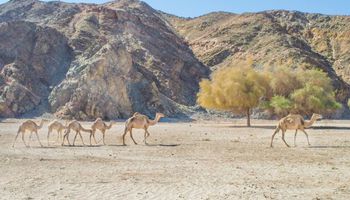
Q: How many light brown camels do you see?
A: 6